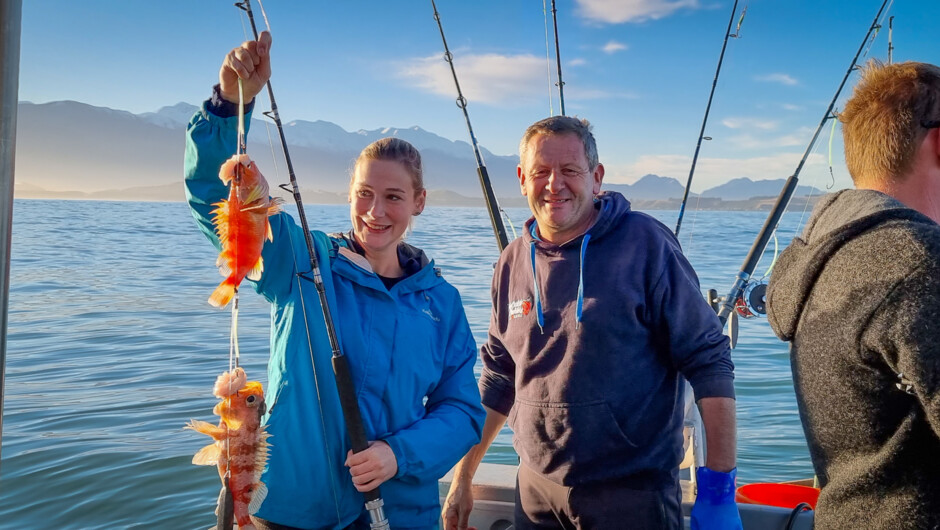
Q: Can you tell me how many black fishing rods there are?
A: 5